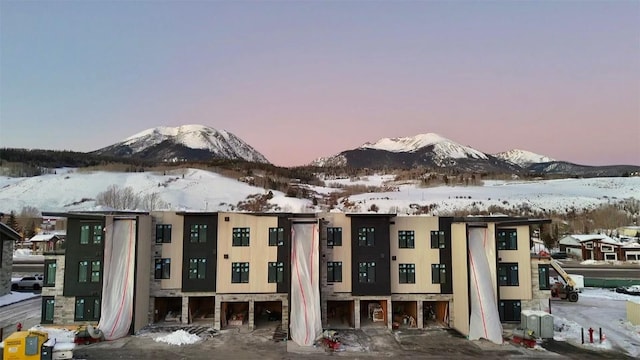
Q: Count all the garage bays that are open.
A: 8